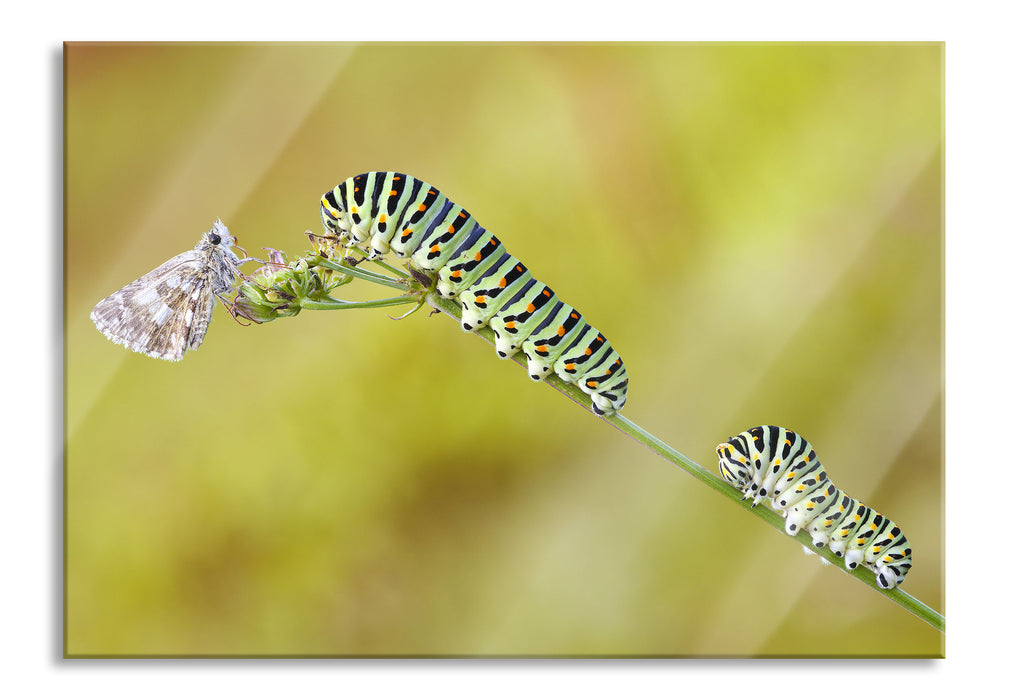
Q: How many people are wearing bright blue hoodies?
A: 0